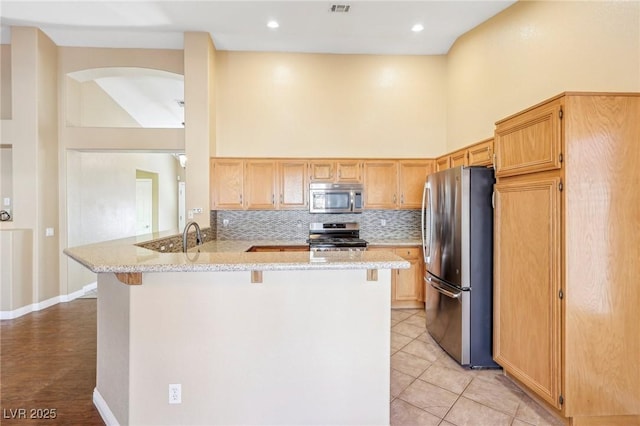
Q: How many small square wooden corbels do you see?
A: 3